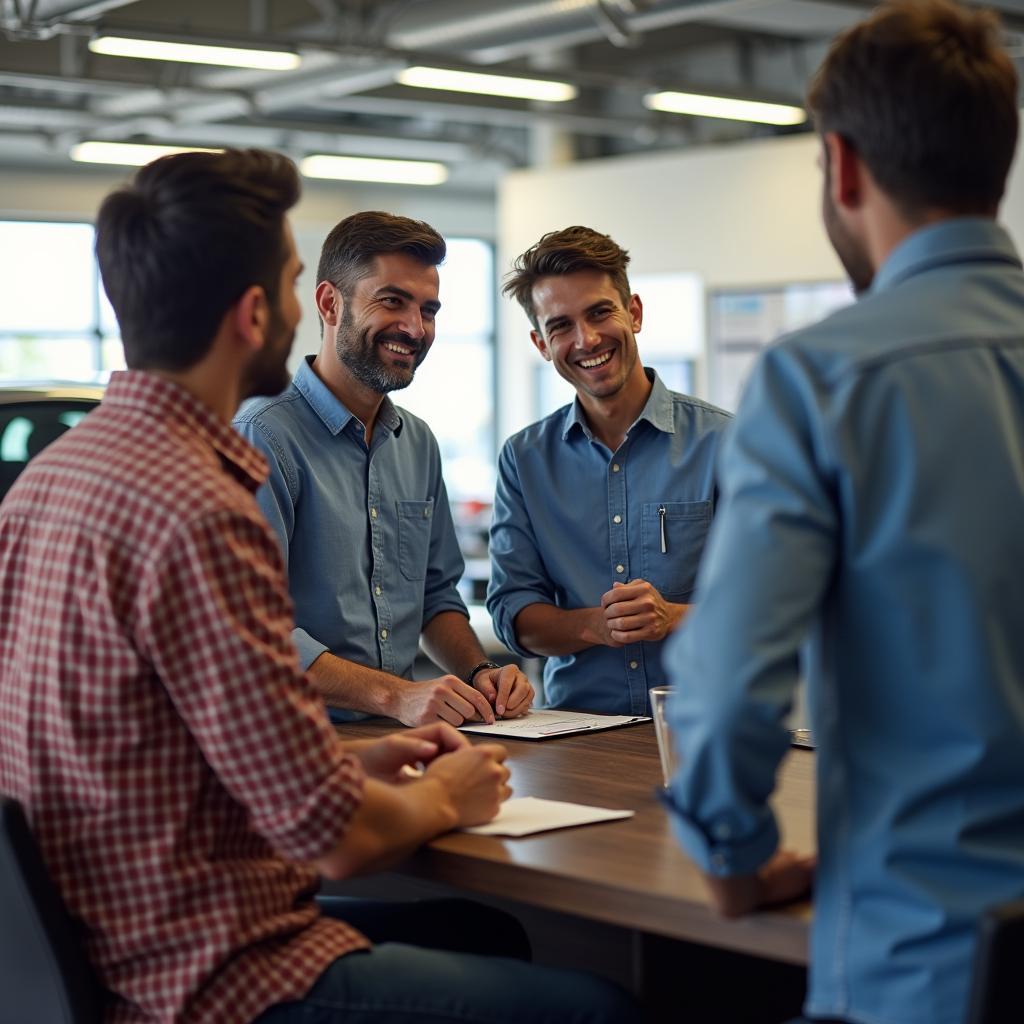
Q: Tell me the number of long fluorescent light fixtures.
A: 5